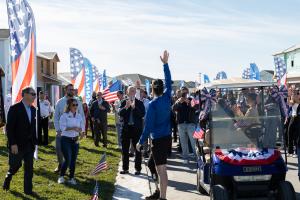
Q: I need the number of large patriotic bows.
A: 2